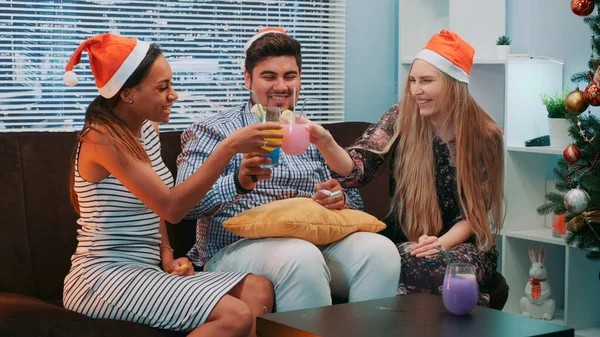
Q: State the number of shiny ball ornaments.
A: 5